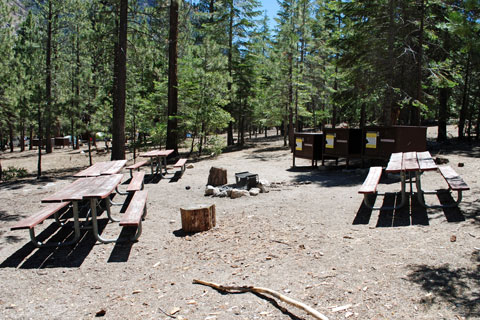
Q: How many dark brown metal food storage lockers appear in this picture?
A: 3